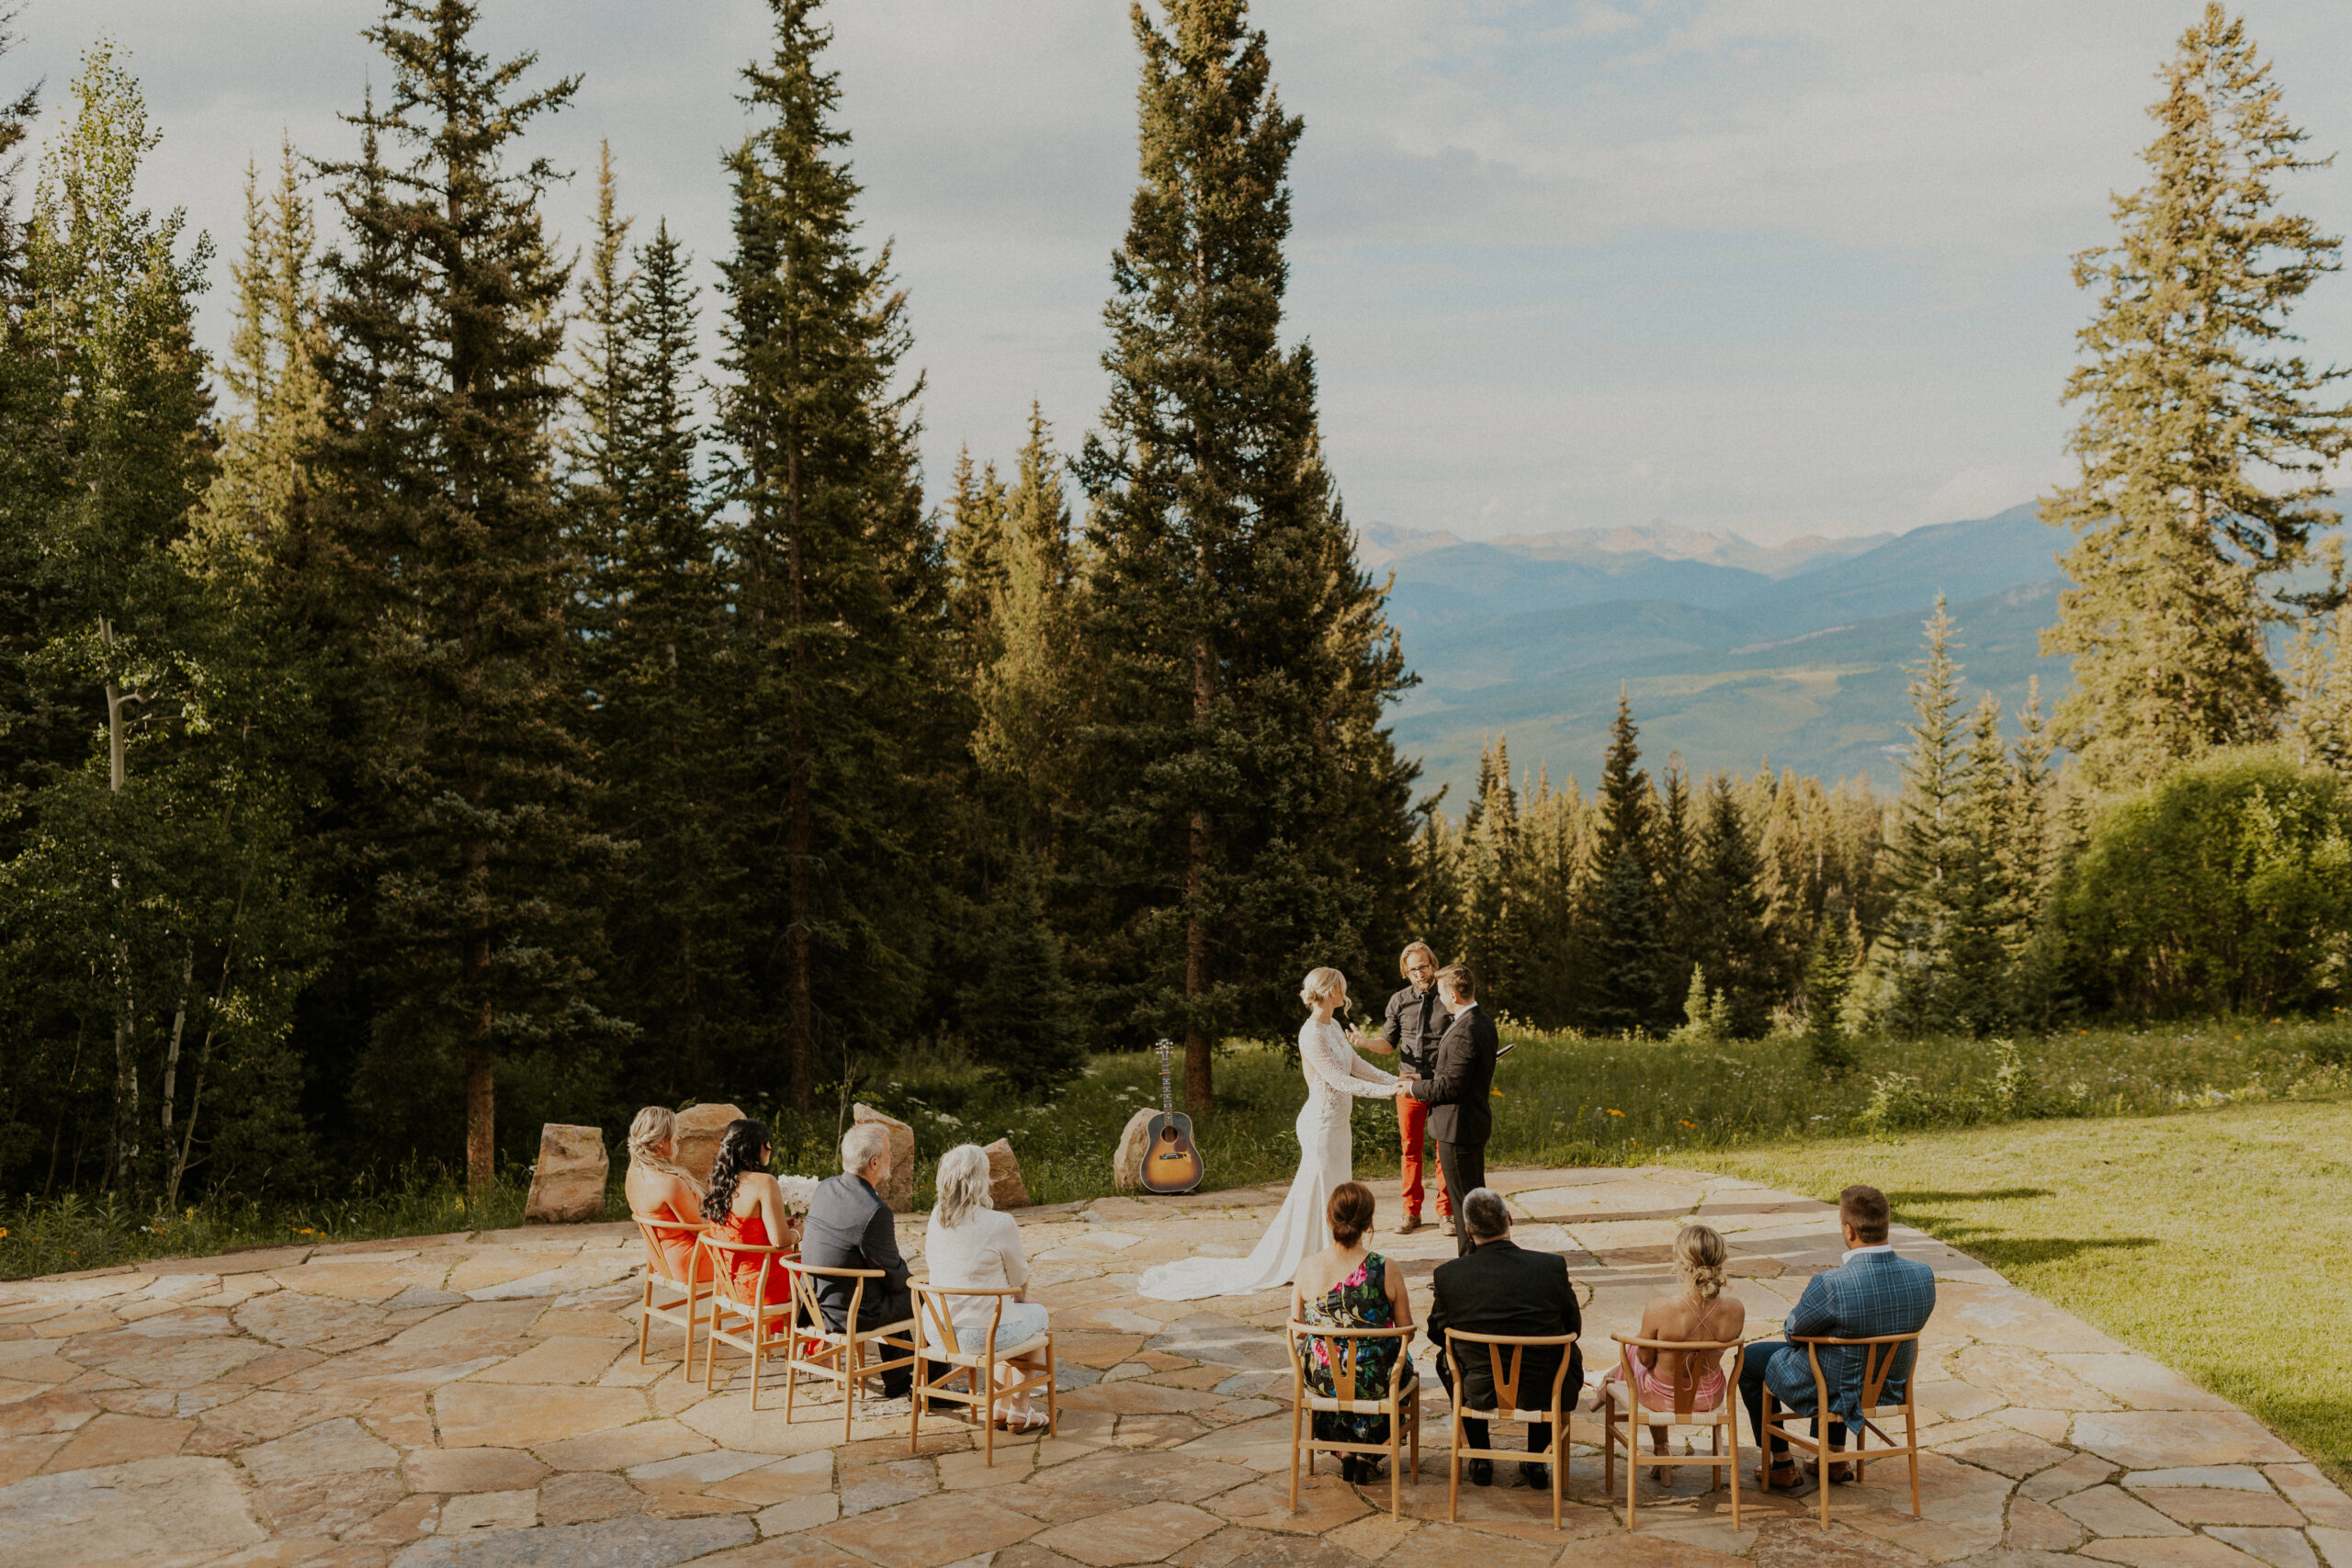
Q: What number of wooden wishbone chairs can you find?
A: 8